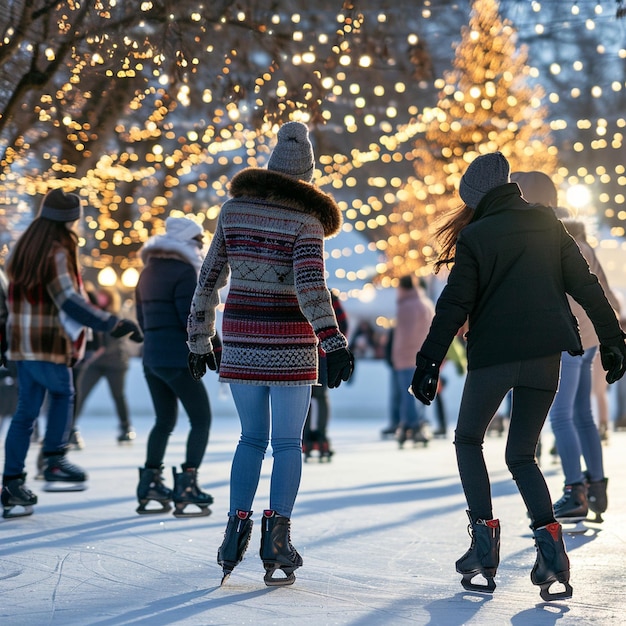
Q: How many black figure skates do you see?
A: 10